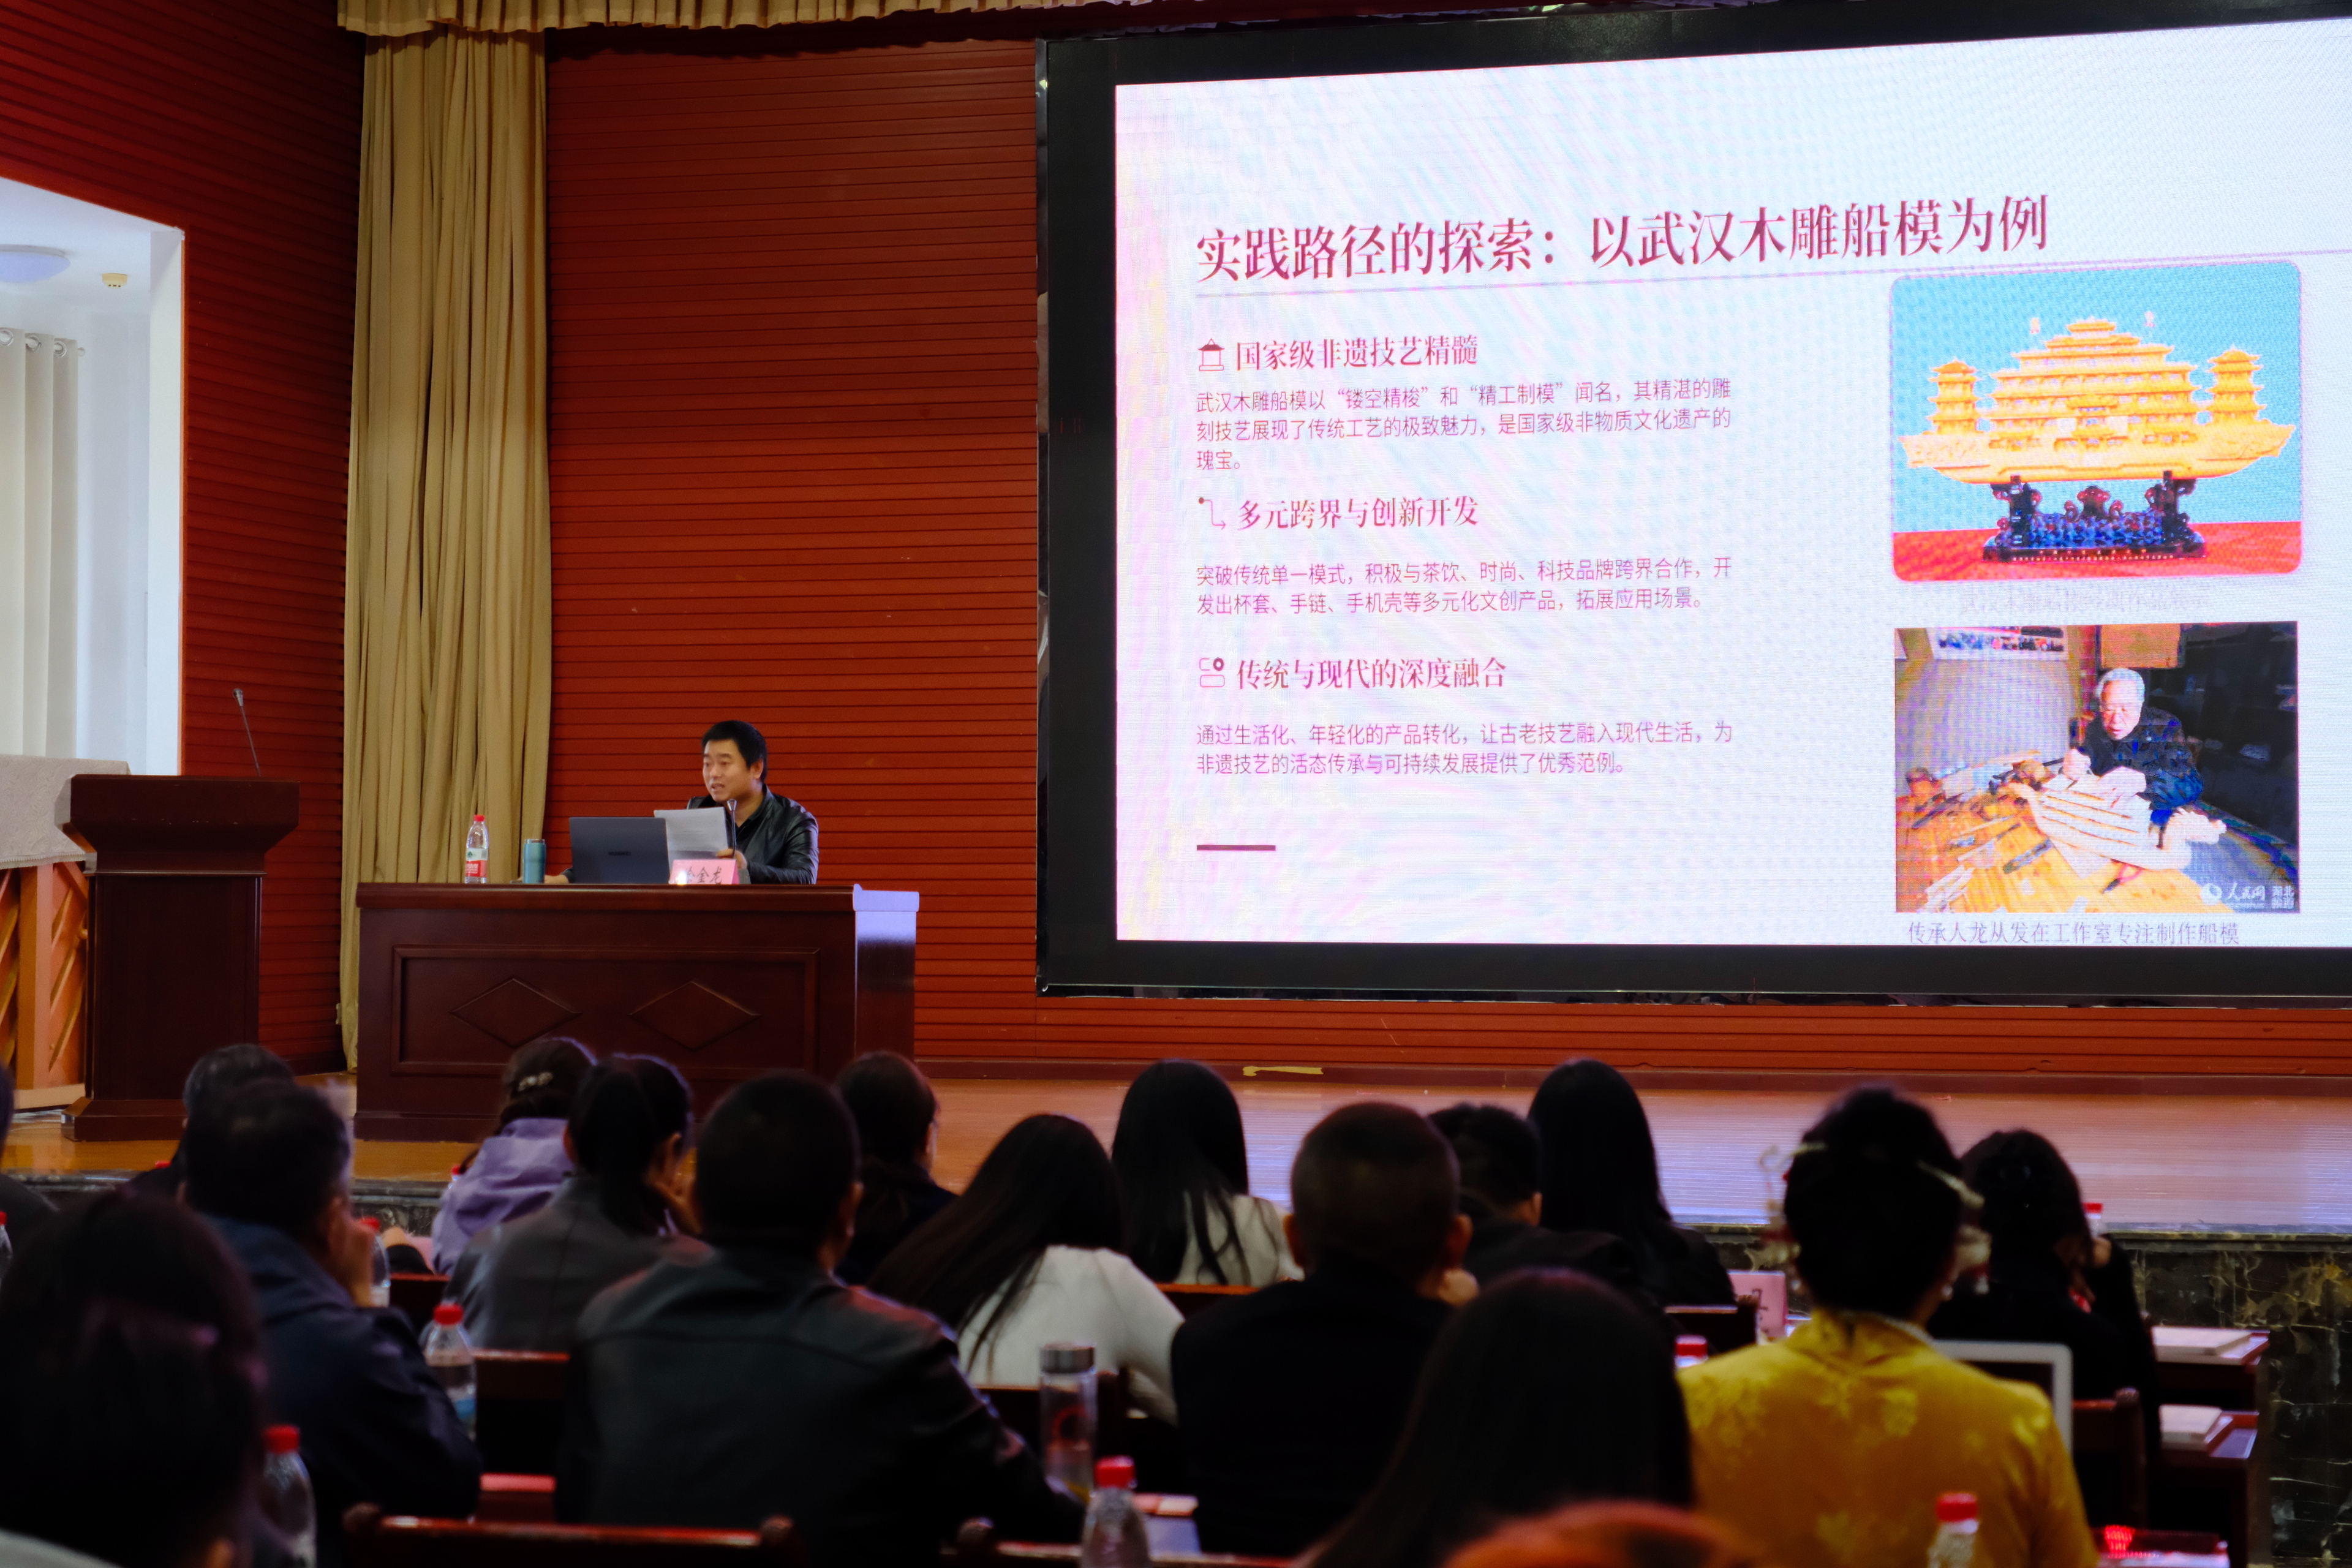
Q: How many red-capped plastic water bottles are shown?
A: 11